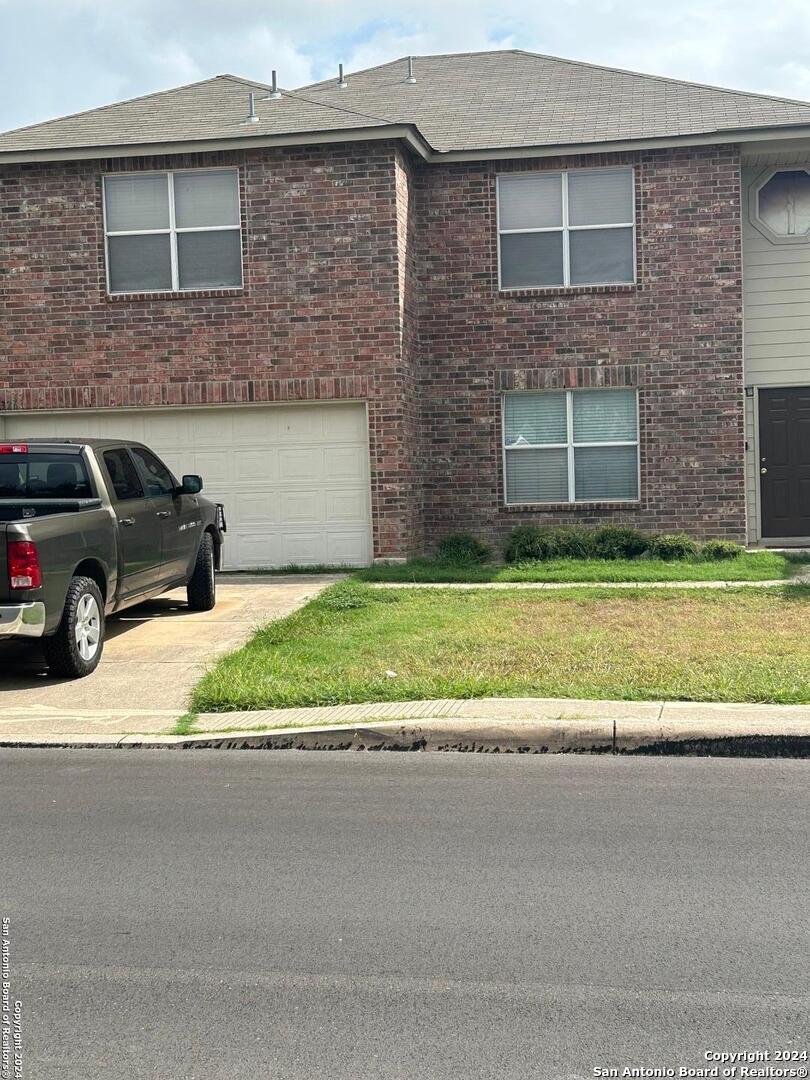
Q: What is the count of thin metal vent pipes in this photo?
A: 4